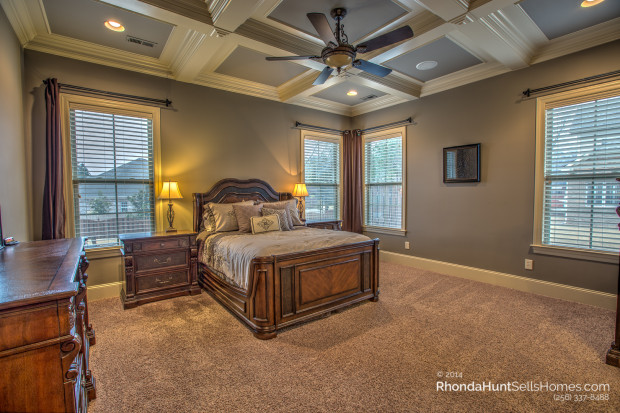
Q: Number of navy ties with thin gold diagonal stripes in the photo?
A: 0